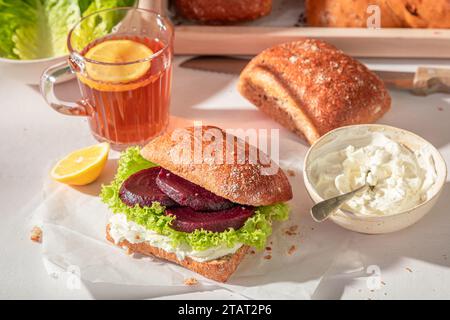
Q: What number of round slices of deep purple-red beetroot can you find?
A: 3